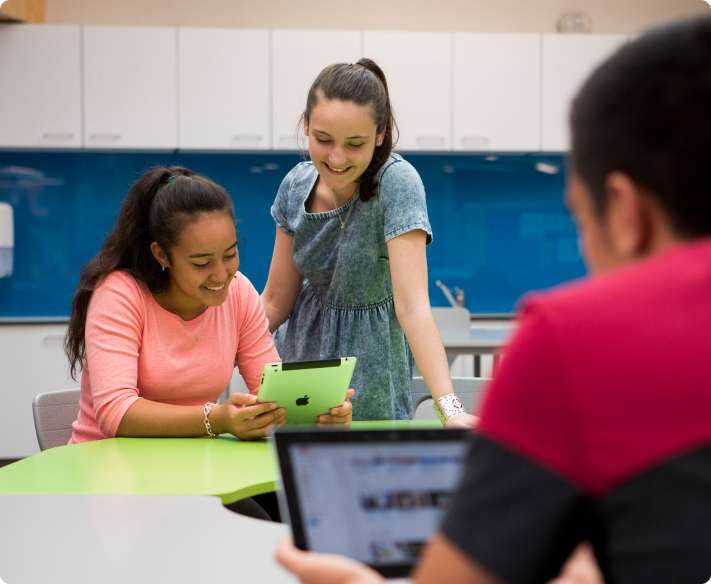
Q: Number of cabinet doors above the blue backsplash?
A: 7